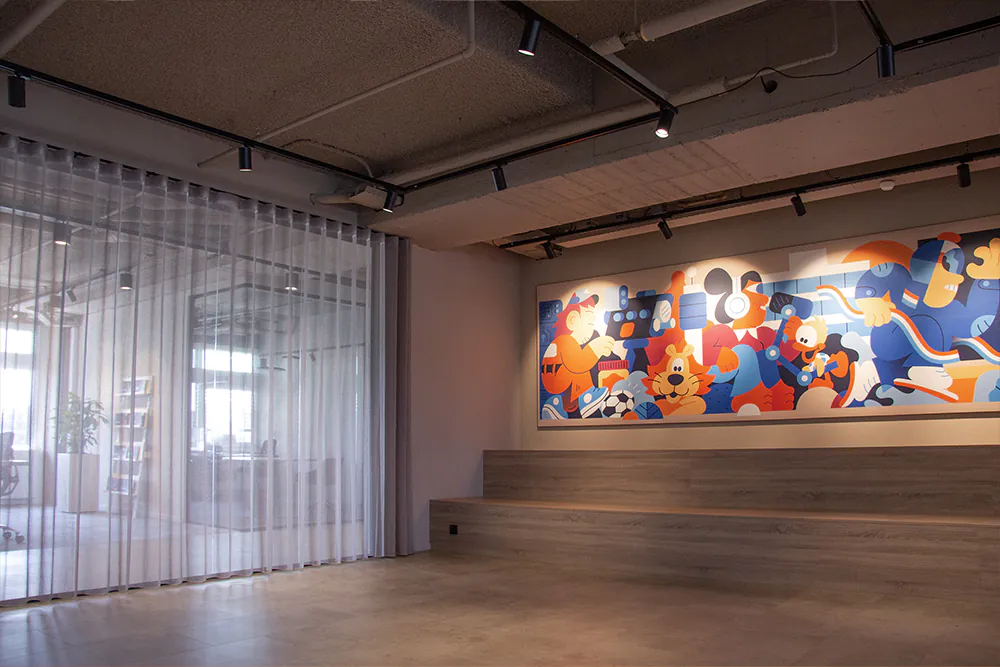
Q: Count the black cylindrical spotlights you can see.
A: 11